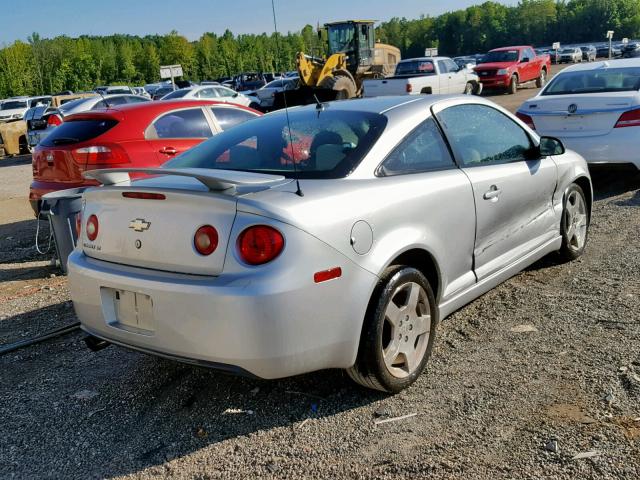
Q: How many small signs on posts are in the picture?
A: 5